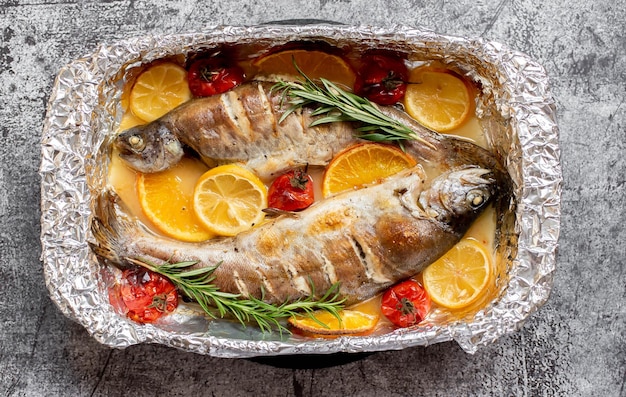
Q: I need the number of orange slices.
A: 4